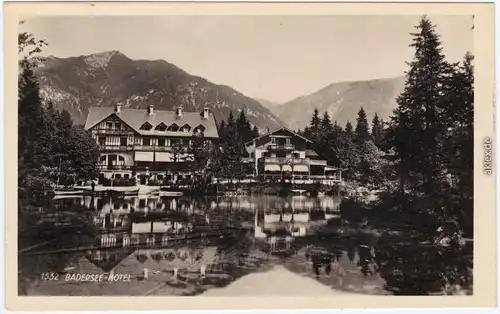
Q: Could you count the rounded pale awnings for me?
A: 3